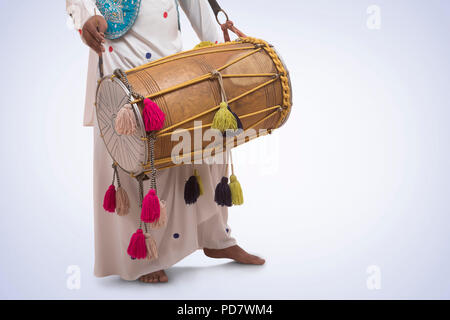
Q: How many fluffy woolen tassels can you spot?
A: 14